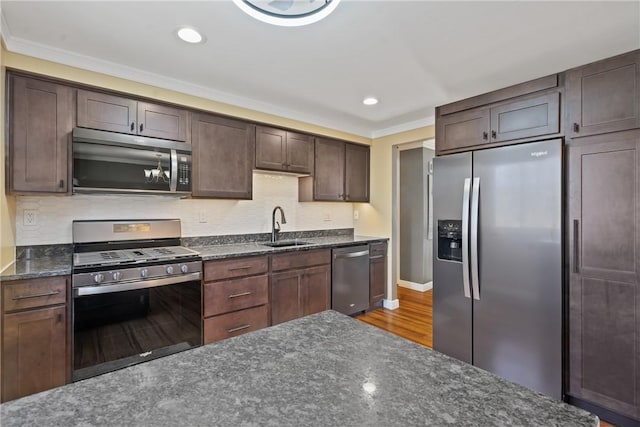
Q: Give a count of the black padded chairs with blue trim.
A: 0